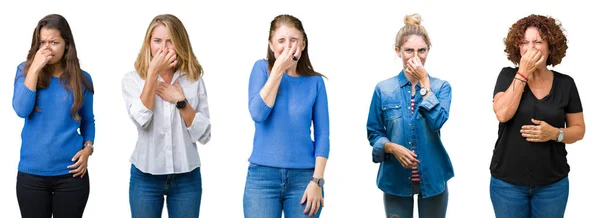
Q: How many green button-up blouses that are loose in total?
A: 0